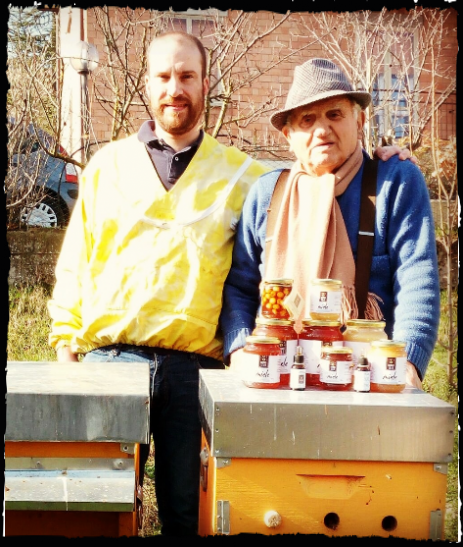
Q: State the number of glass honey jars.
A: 8